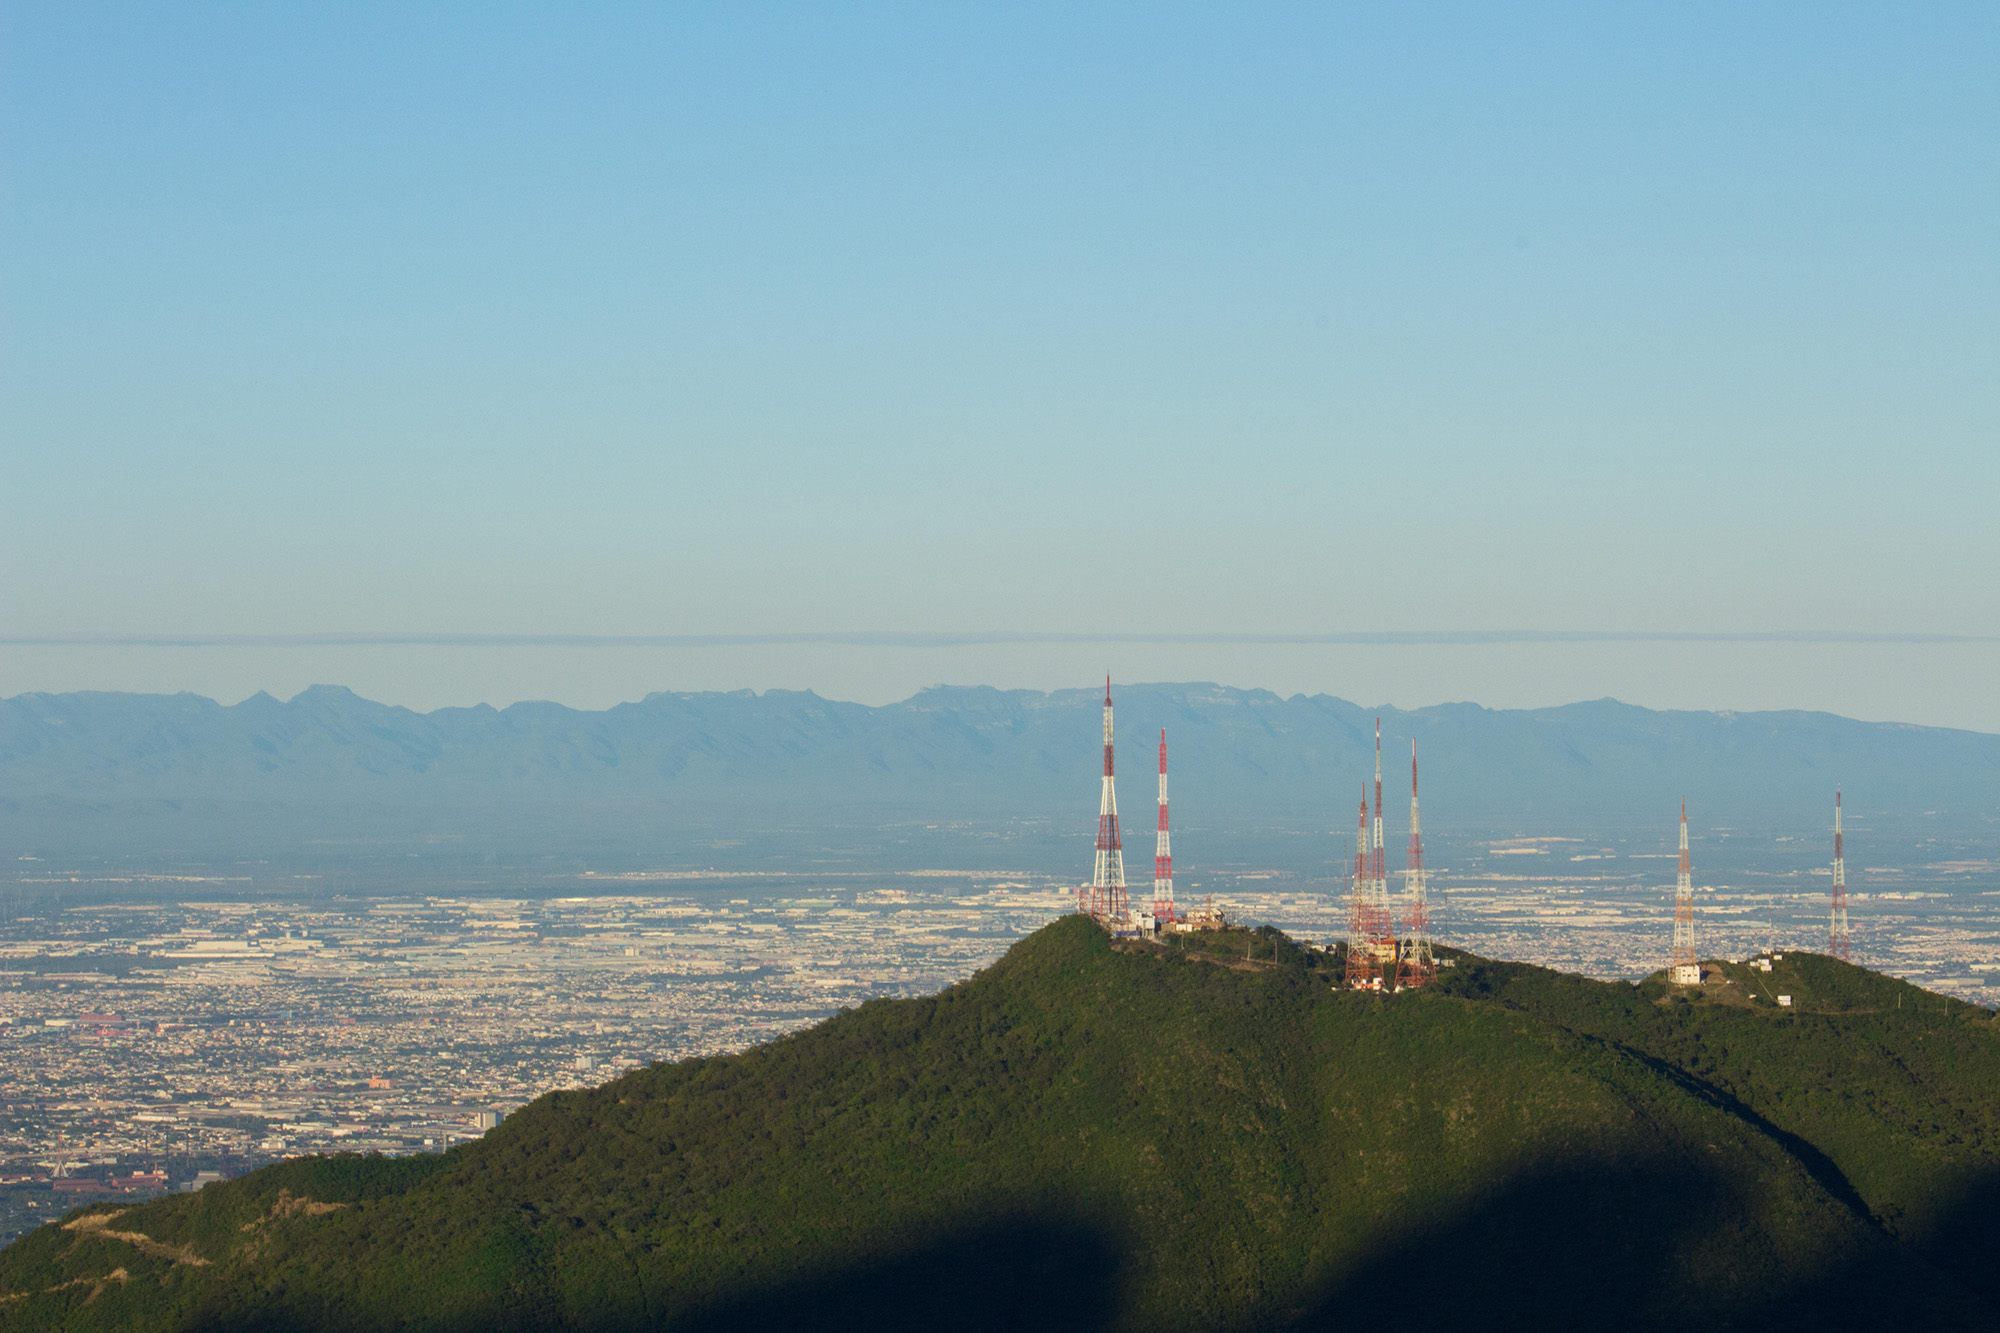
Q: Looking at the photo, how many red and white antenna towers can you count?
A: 7